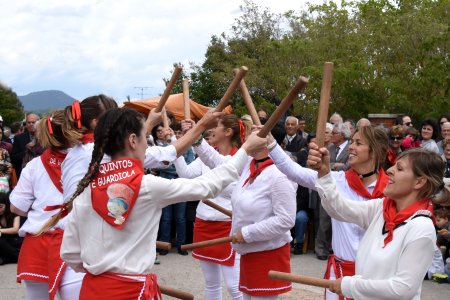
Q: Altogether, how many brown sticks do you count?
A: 12